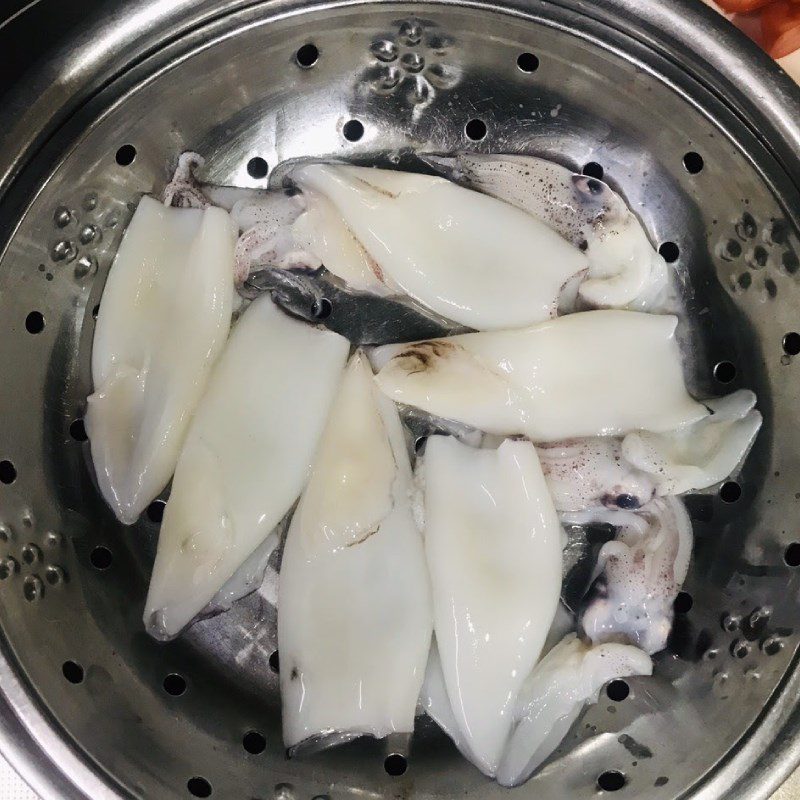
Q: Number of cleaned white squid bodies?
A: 6